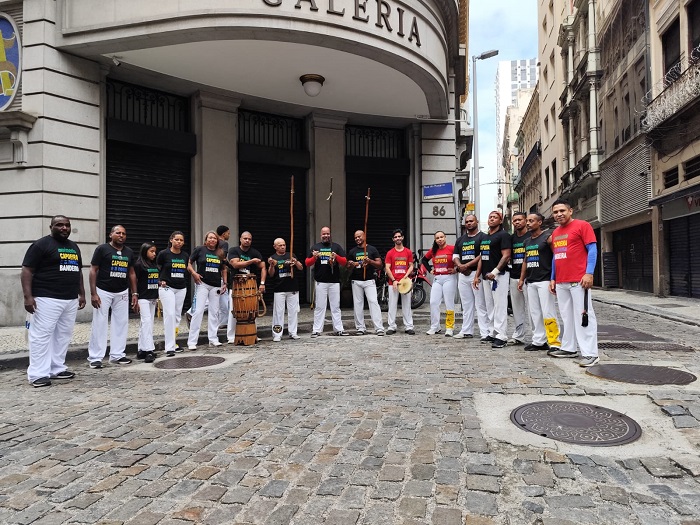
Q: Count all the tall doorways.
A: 3